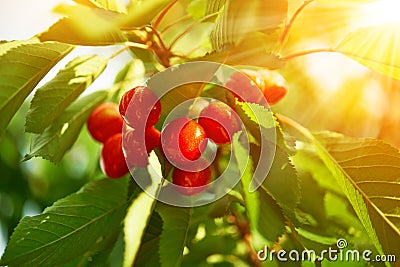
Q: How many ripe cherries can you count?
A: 9